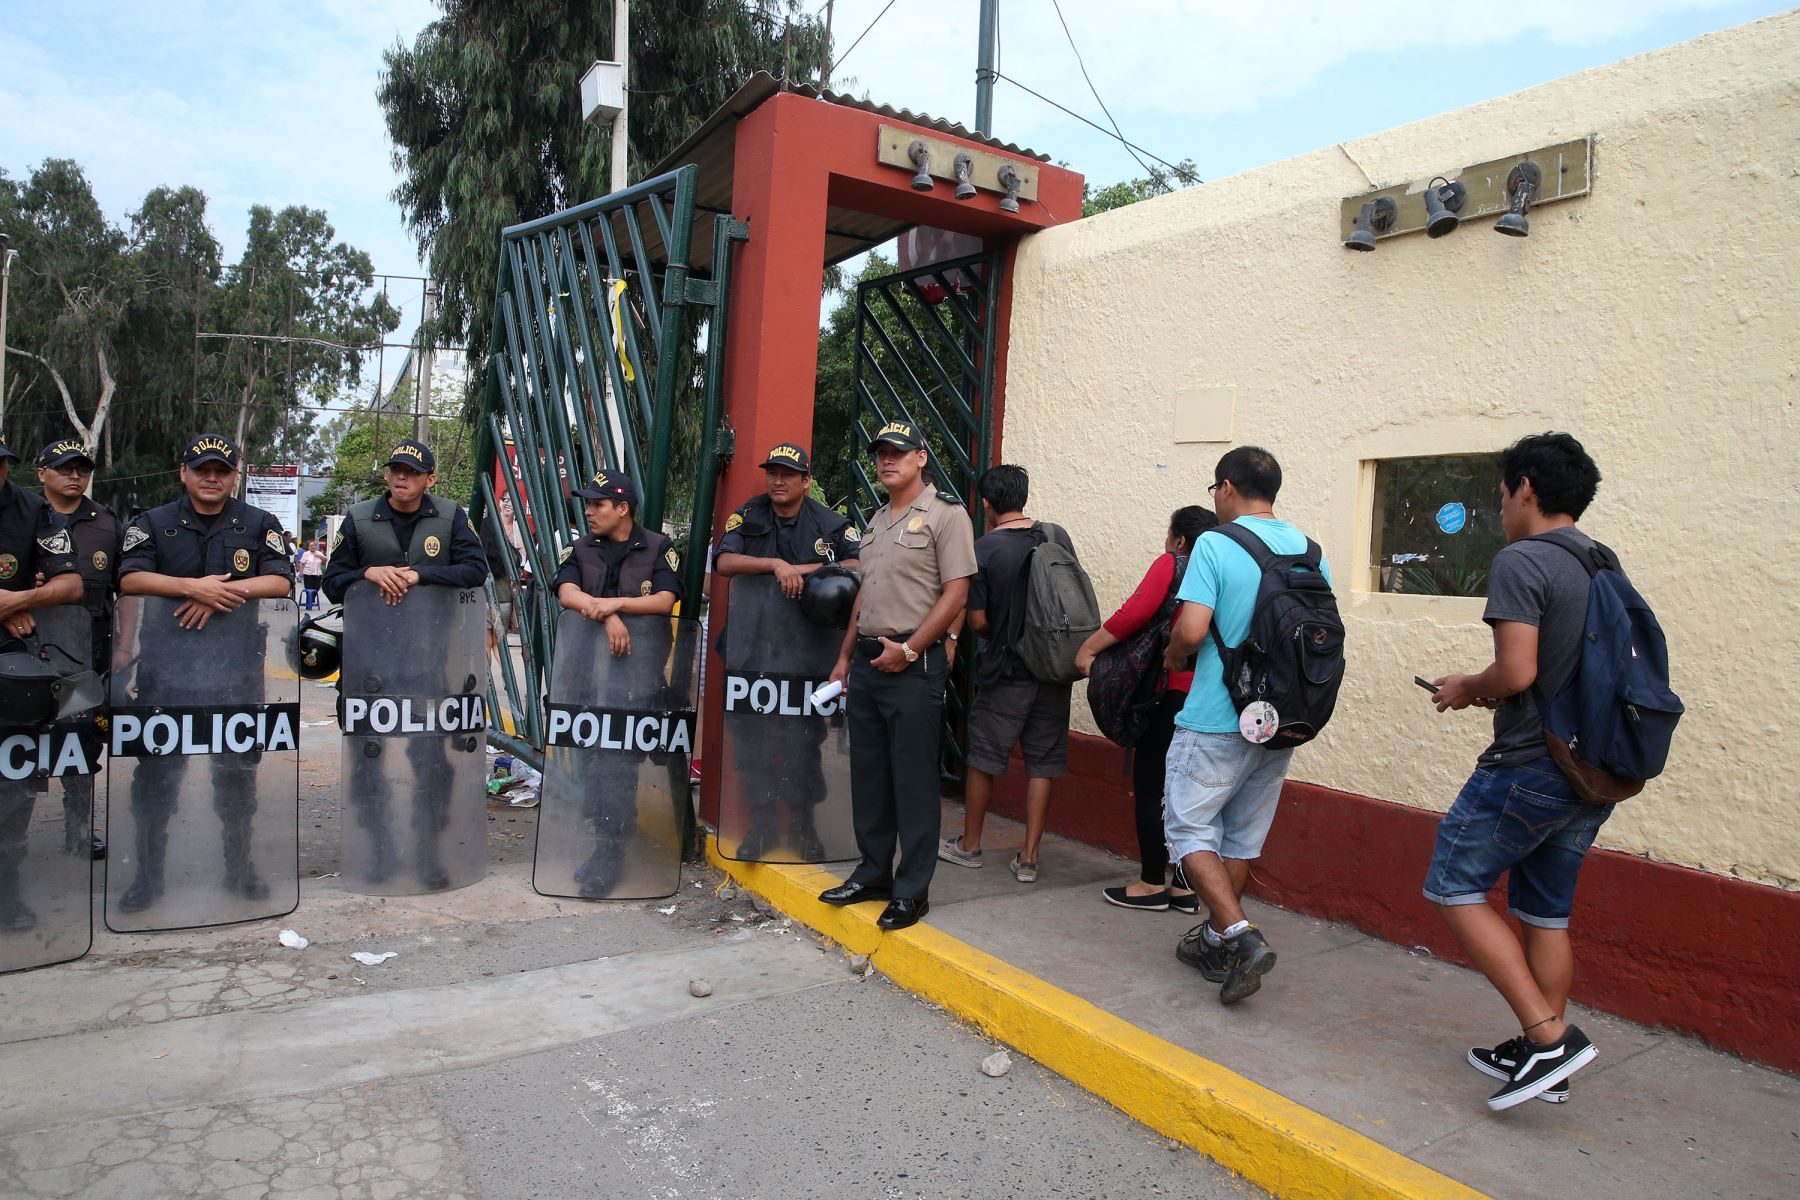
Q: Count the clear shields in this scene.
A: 5